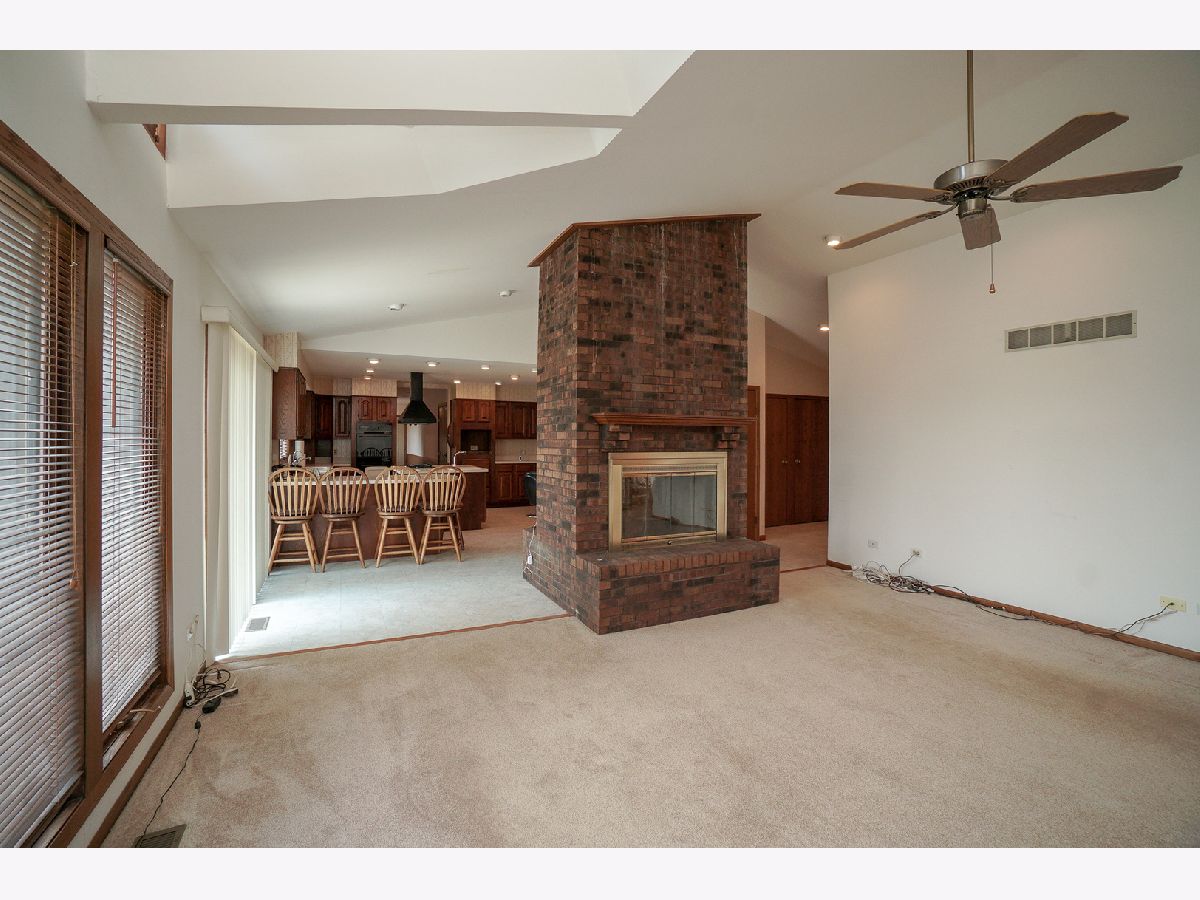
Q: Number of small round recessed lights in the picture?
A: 13